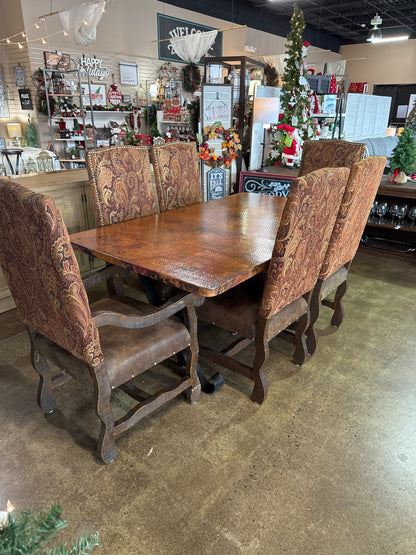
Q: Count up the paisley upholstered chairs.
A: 6